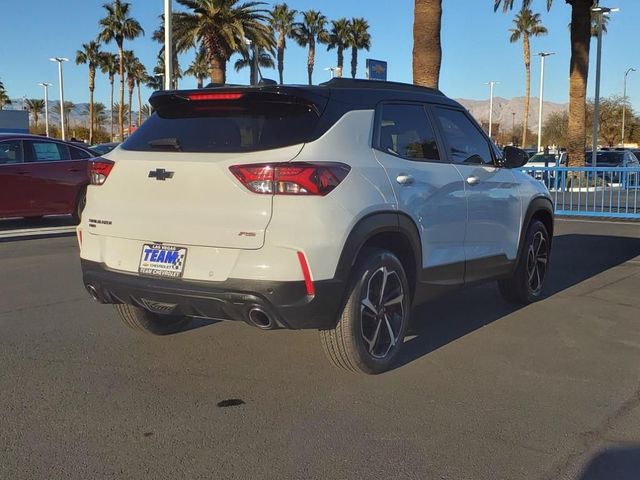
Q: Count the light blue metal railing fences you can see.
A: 1